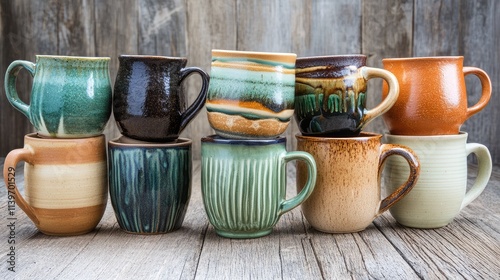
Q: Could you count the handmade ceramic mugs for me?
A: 10